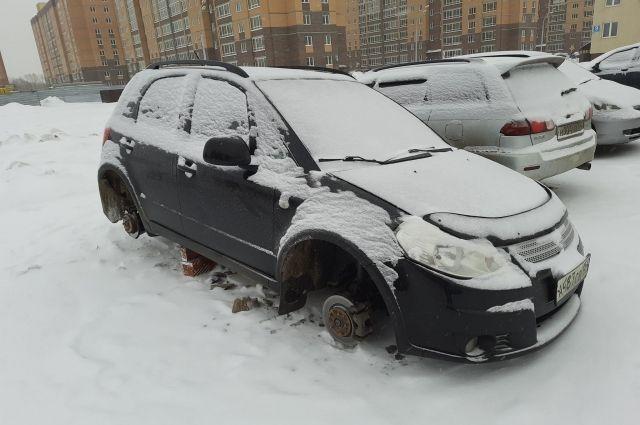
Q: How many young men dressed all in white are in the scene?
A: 0